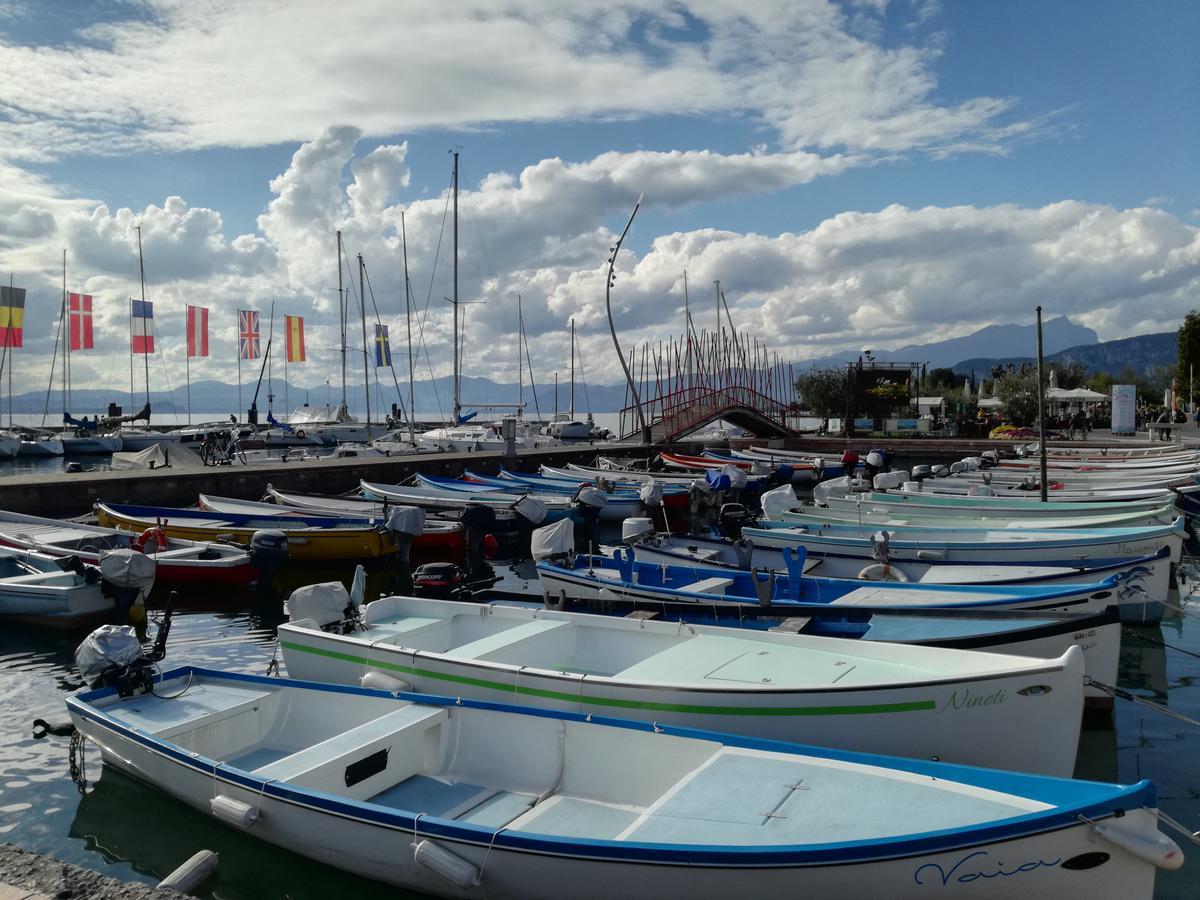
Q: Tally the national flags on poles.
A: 7